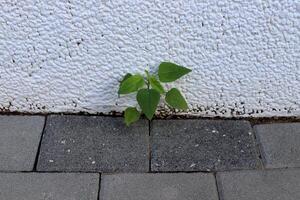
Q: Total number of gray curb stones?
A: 7